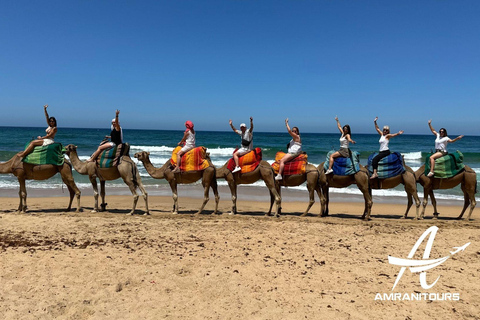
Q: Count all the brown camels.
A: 8